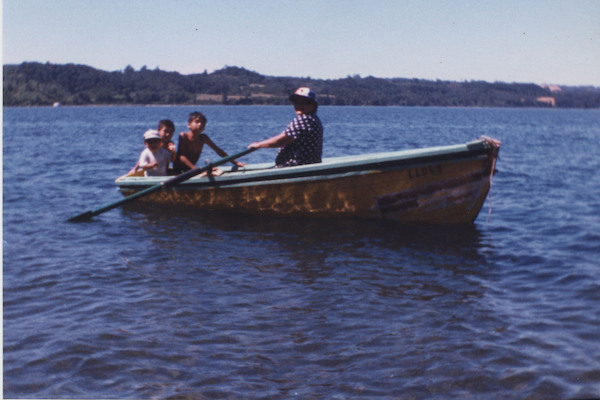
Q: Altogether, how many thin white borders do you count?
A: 1